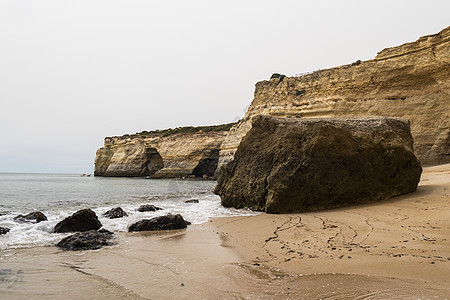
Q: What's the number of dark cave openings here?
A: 2